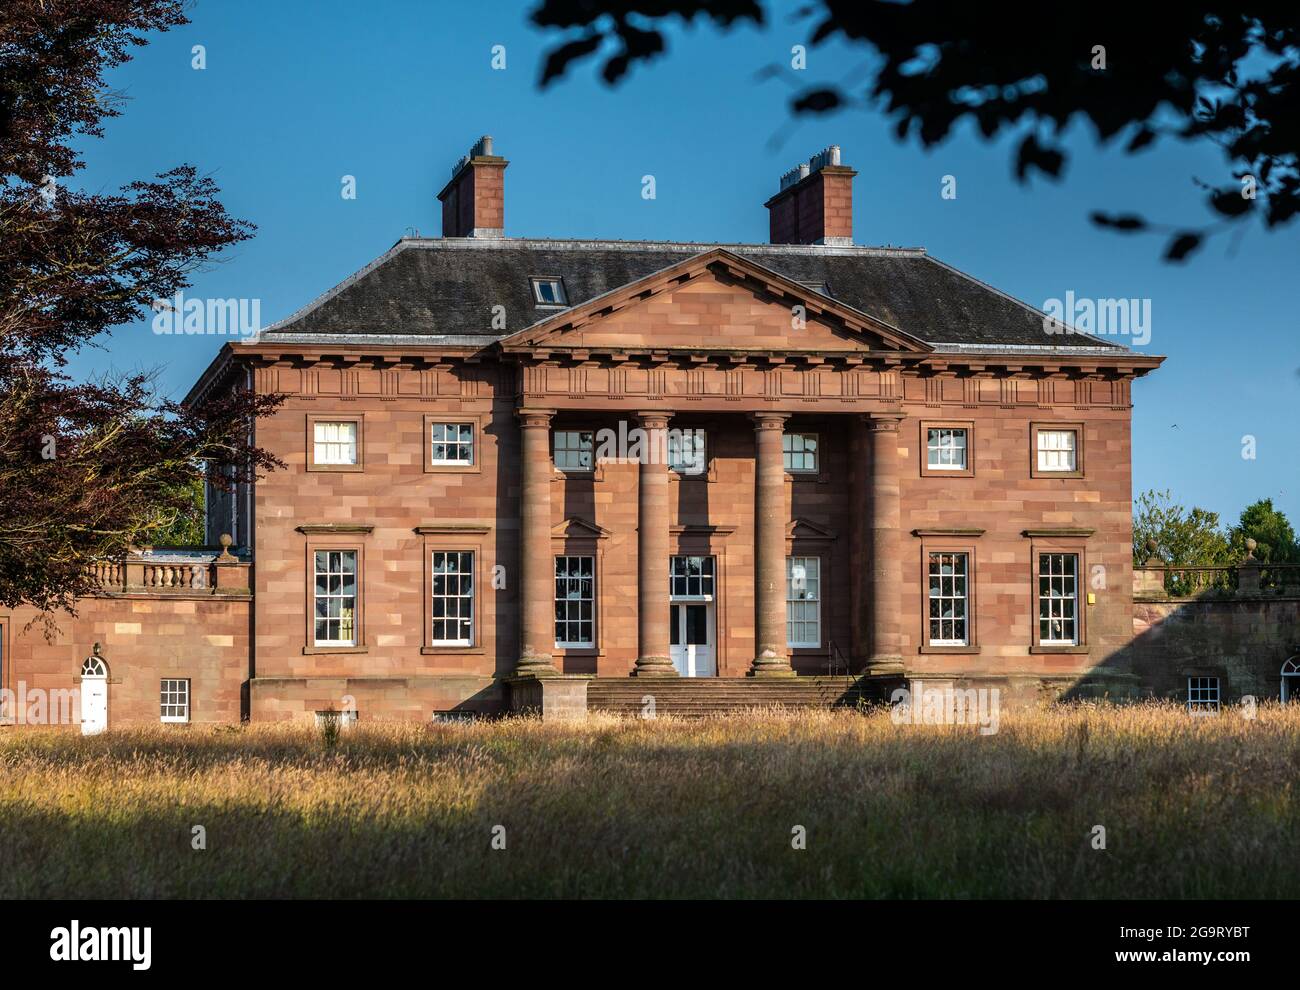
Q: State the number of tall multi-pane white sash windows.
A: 6